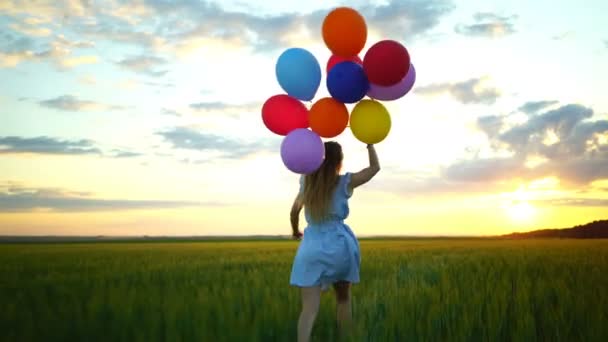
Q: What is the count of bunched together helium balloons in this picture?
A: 10